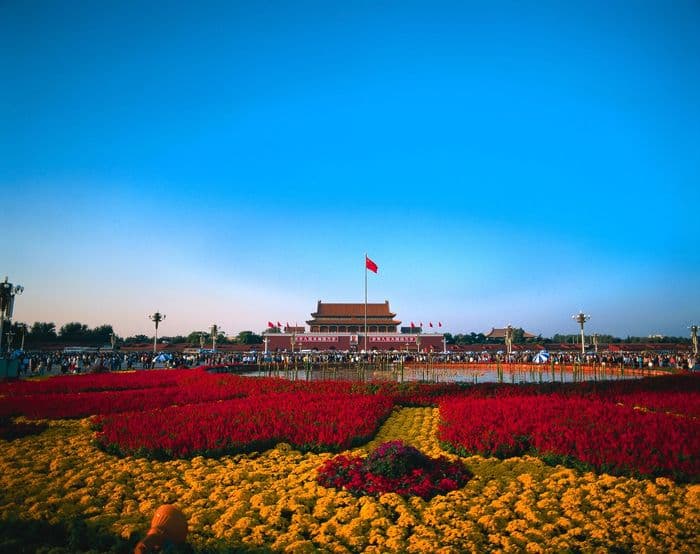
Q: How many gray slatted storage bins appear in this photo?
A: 0